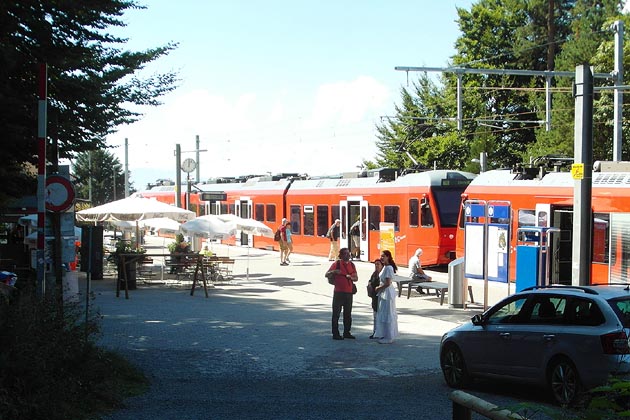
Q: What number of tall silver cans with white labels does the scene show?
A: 0